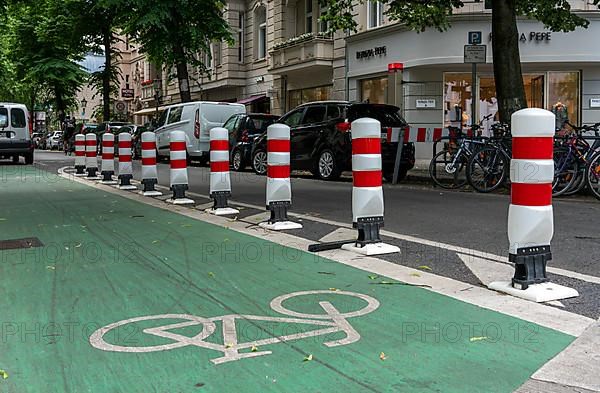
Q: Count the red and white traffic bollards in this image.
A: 10